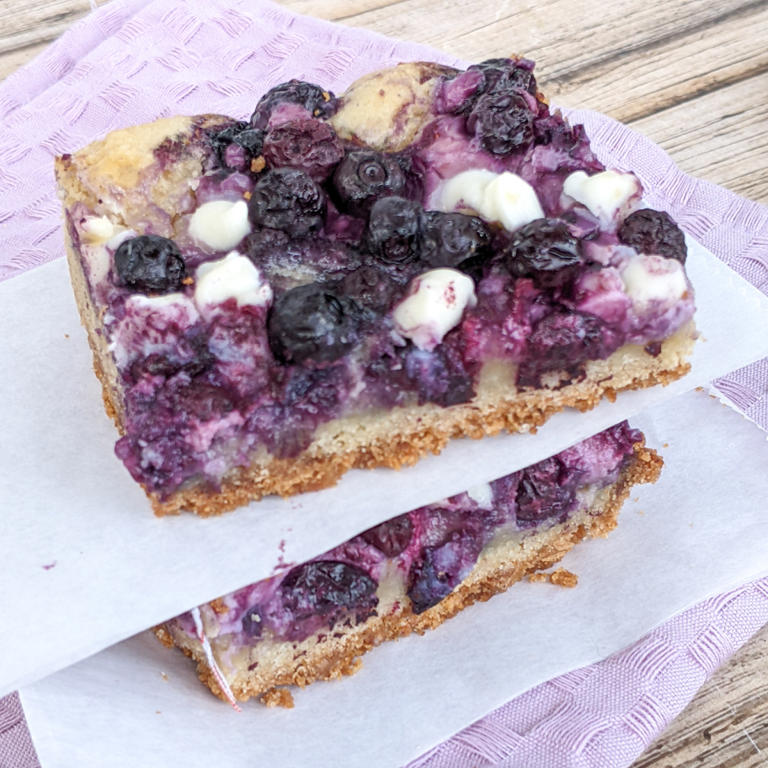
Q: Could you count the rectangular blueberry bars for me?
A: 2